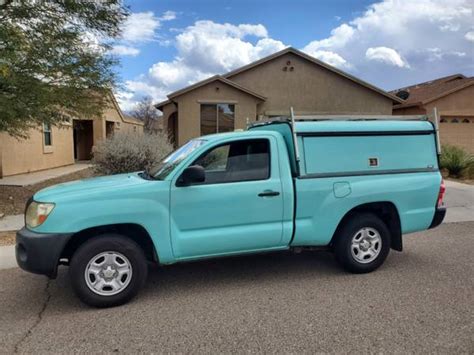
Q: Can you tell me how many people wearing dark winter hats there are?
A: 0